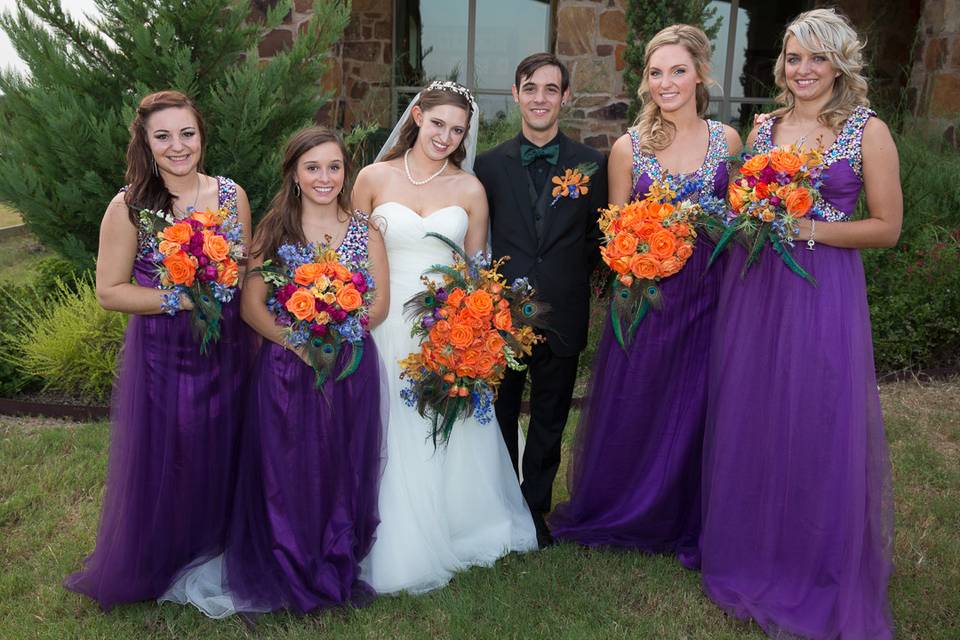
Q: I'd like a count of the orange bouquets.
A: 5